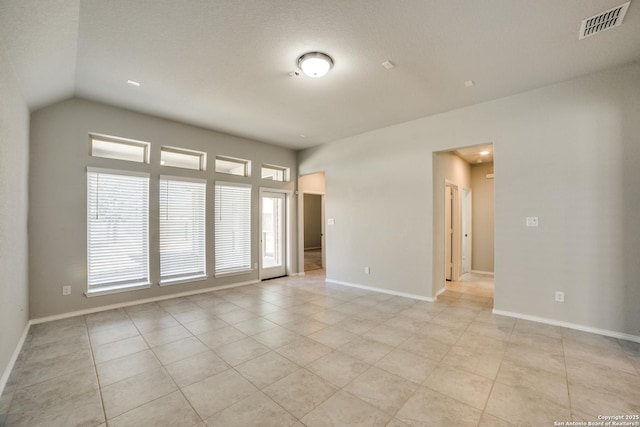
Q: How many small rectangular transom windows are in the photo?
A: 4